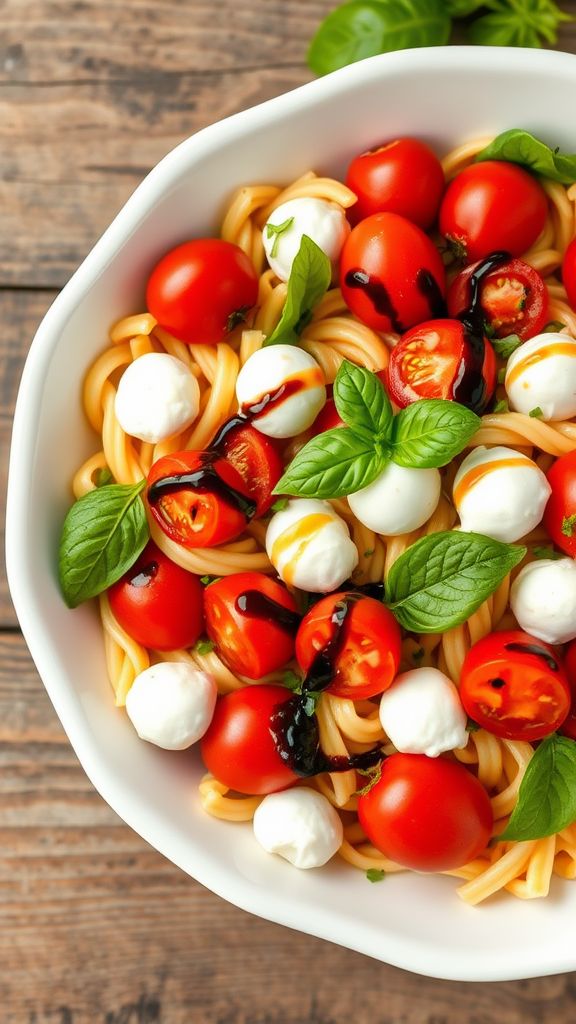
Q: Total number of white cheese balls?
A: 11